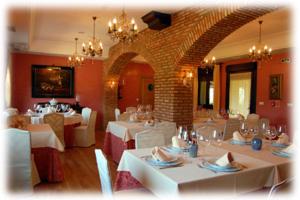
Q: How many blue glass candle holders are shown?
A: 2